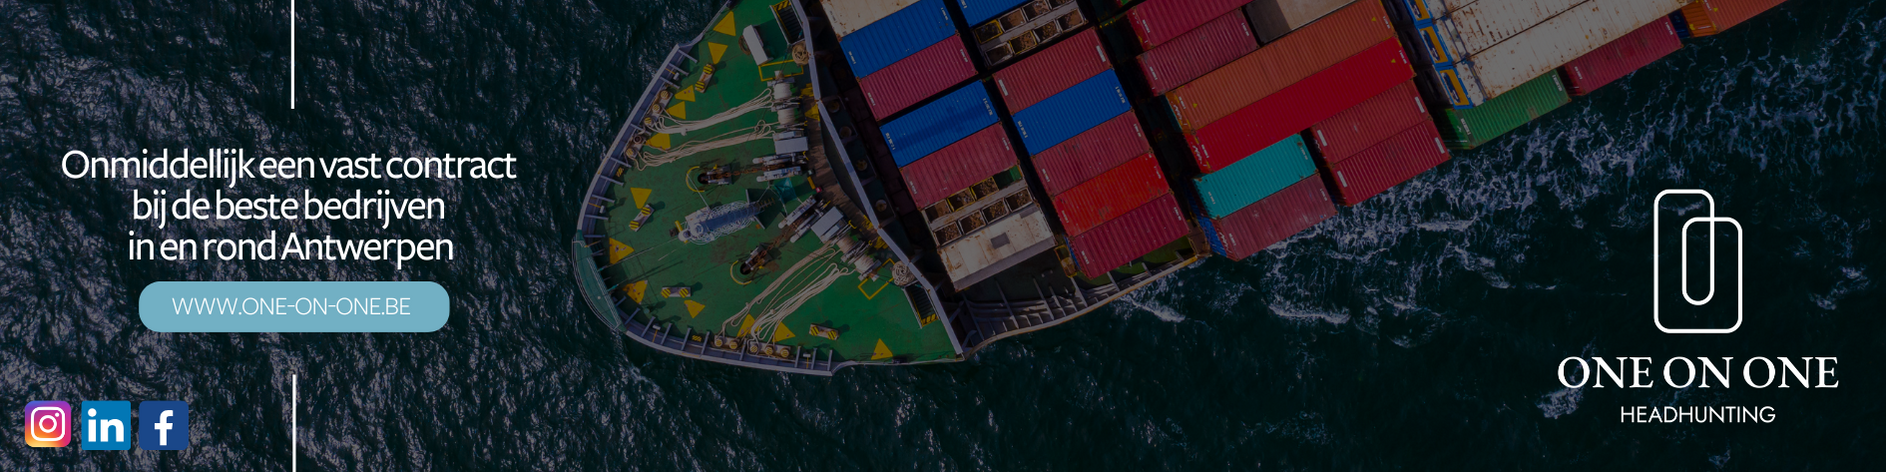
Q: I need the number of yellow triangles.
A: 12